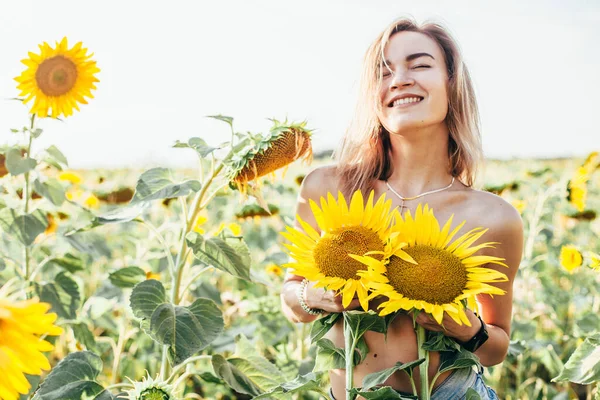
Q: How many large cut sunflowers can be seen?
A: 2